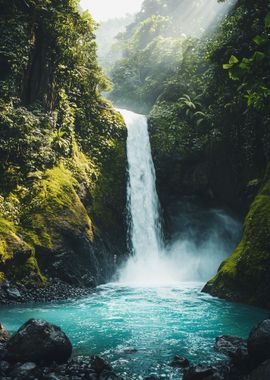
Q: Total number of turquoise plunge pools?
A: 1